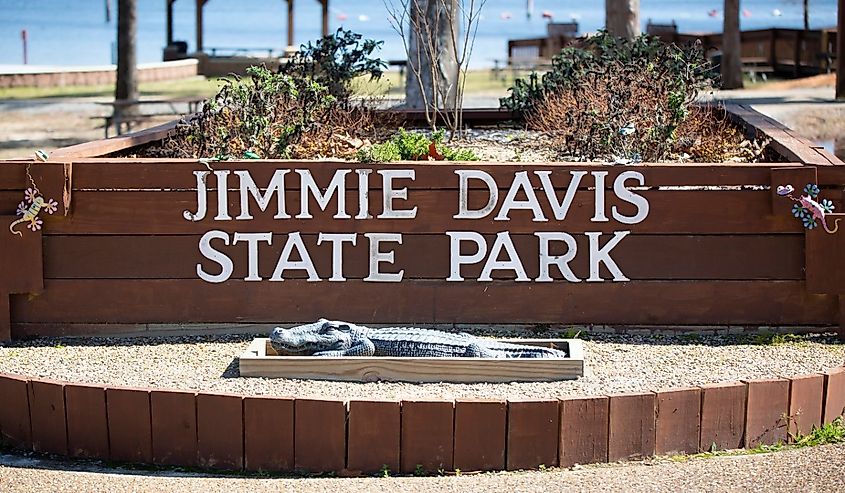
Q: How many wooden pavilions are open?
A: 1